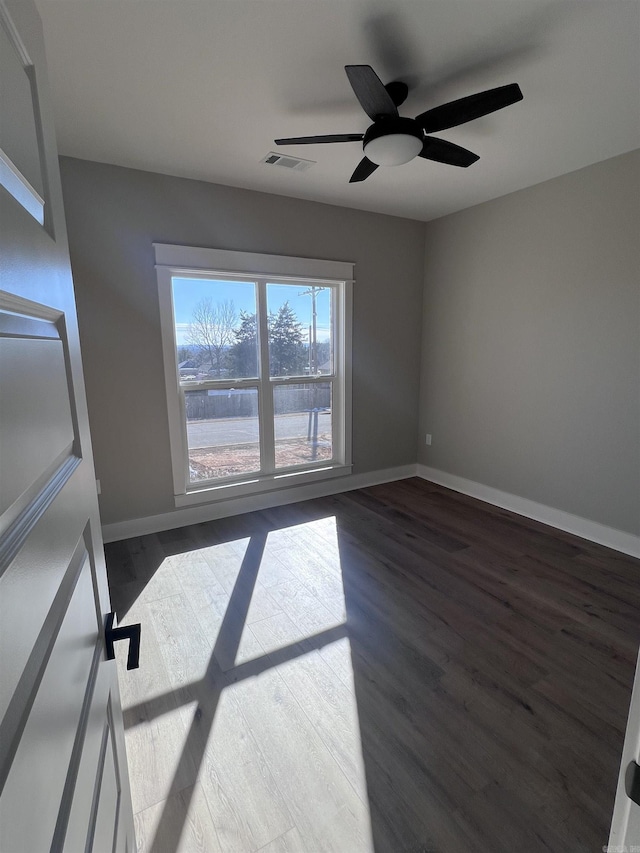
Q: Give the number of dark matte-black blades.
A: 5